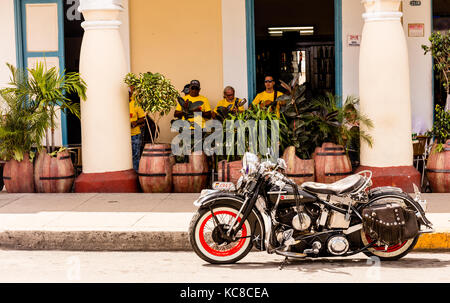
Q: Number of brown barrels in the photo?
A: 8